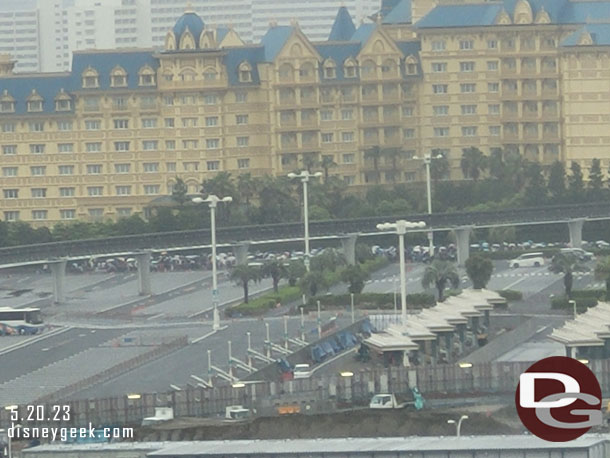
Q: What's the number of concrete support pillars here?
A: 6